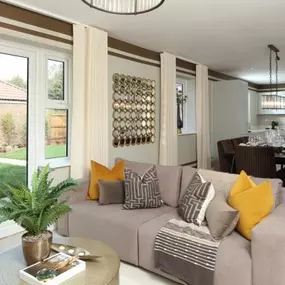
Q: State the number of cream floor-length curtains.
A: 3